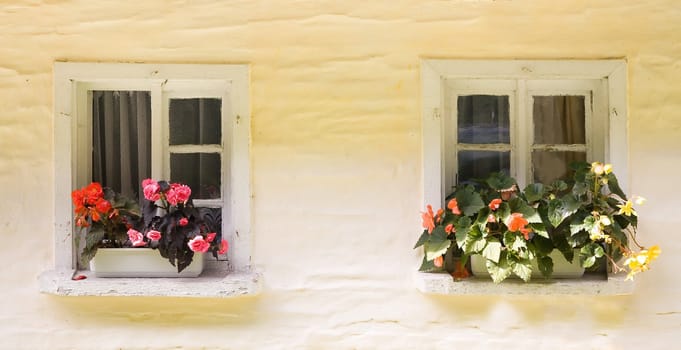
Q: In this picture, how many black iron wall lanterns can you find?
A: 0